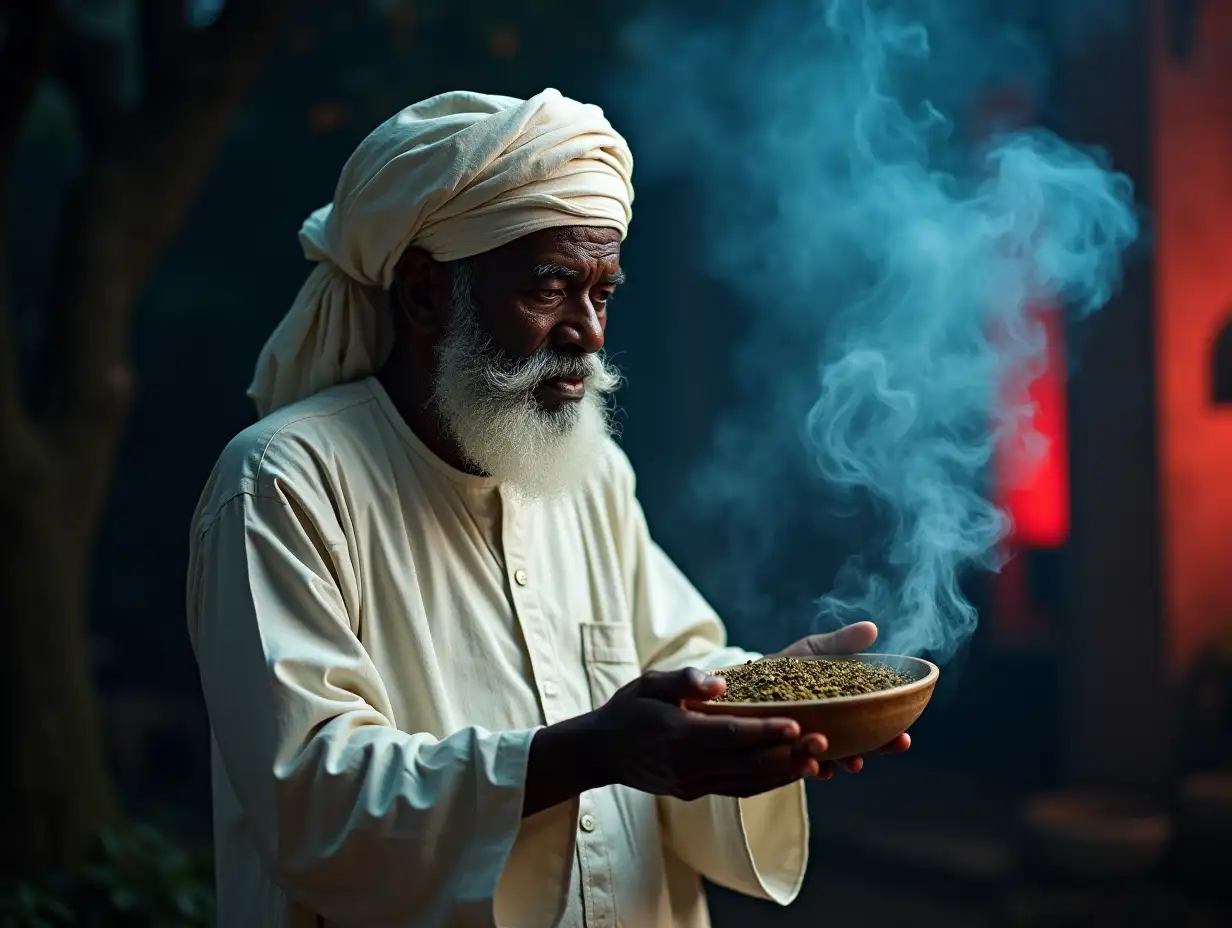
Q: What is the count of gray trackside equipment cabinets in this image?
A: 0